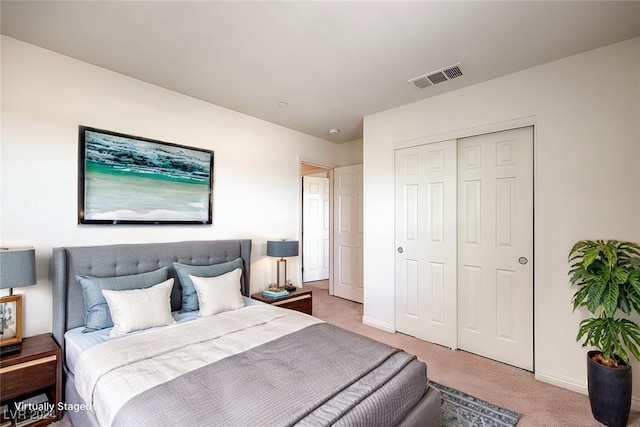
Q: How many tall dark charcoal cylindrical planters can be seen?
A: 1